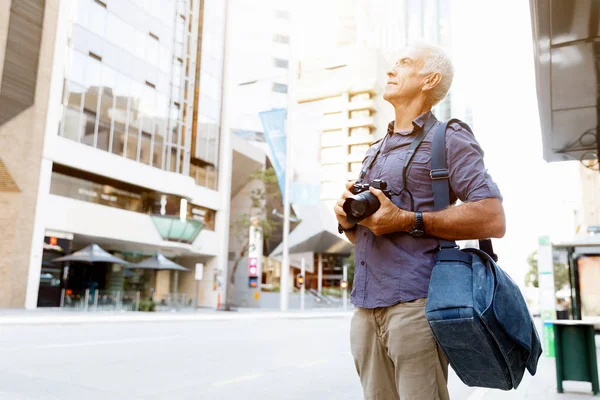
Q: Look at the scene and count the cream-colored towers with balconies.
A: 1